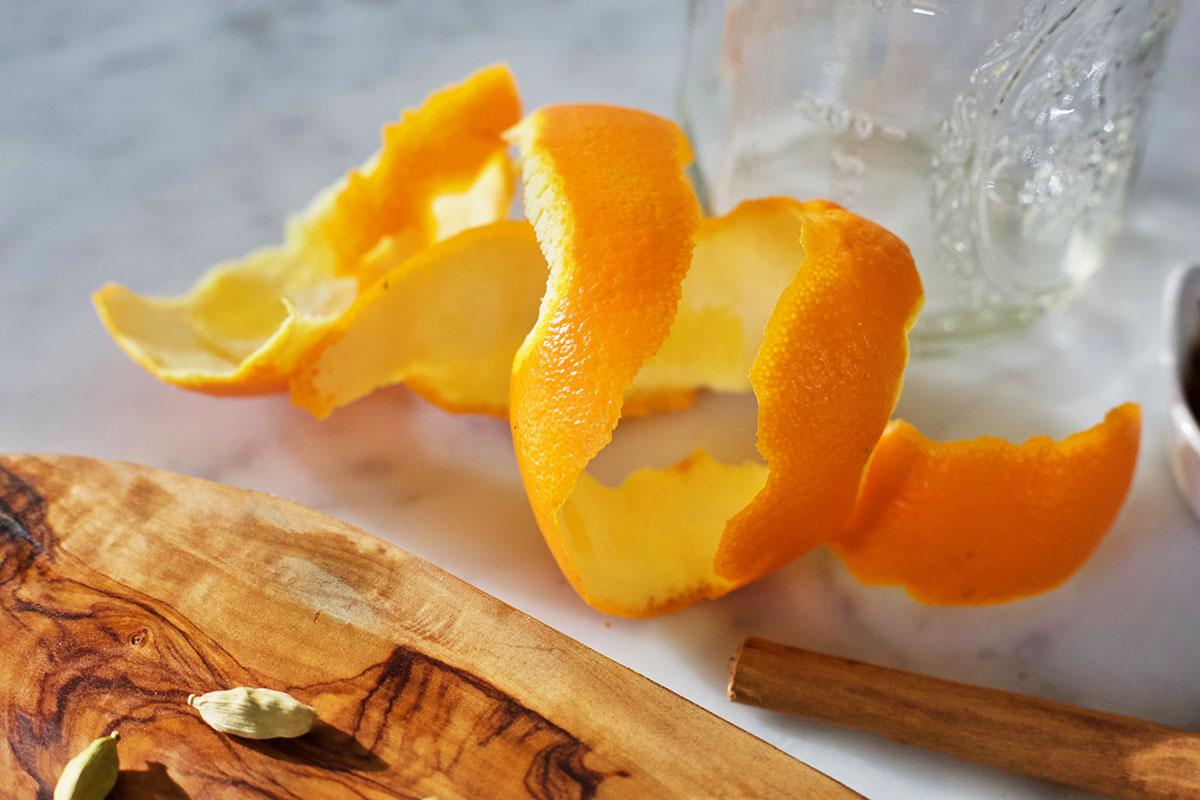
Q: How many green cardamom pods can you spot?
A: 2